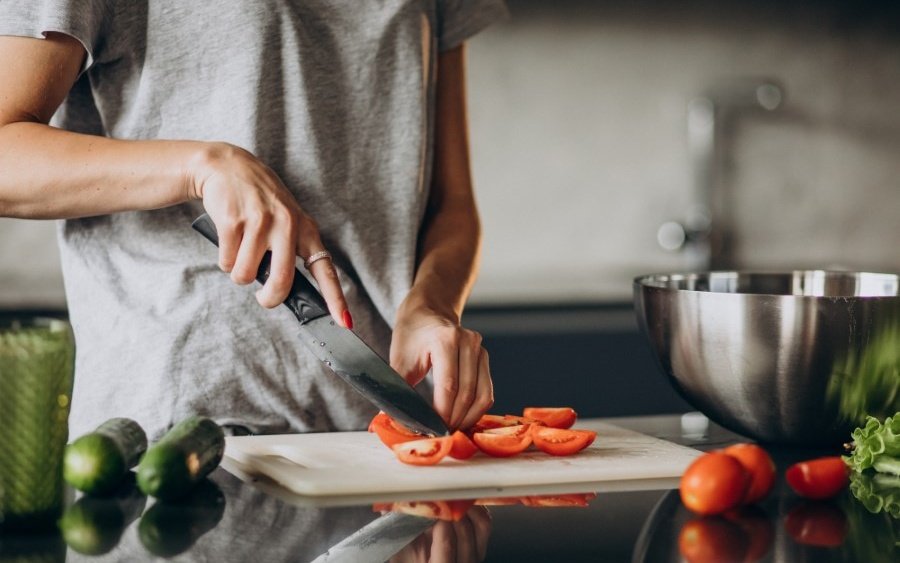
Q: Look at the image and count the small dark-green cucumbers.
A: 2